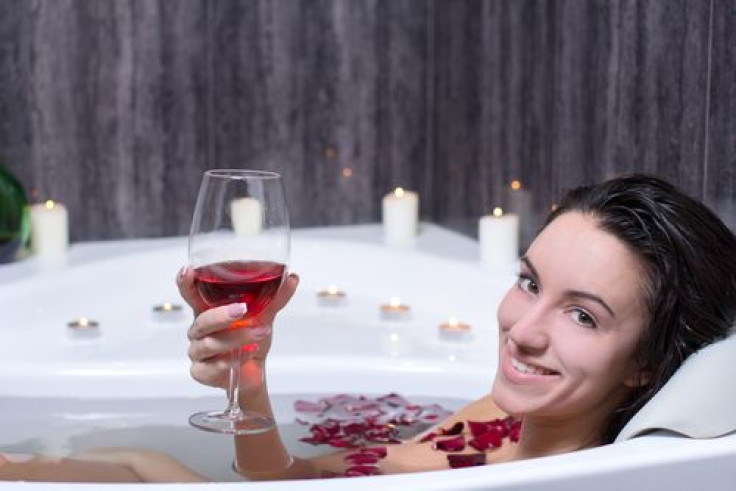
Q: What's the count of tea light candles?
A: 5